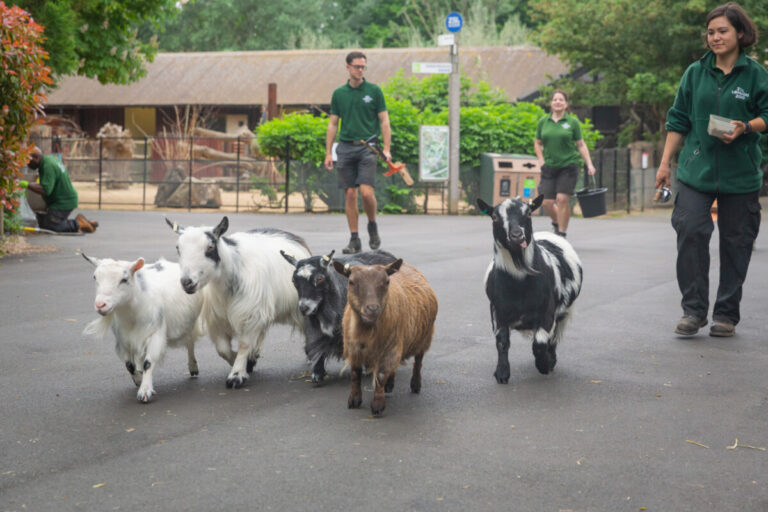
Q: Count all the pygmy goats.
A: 5